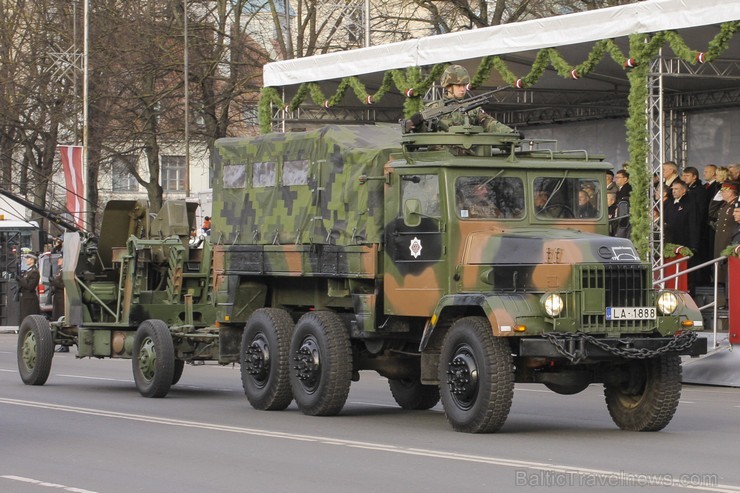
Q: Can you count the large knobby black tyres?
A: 5